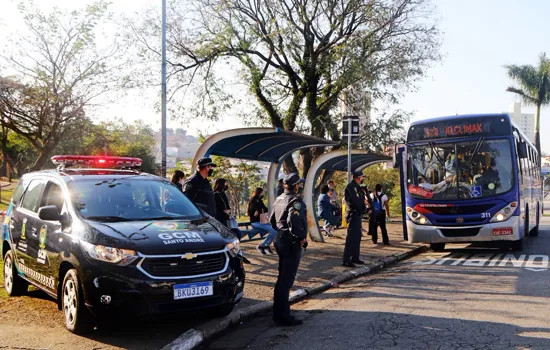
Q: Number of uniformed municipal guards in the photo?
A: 3